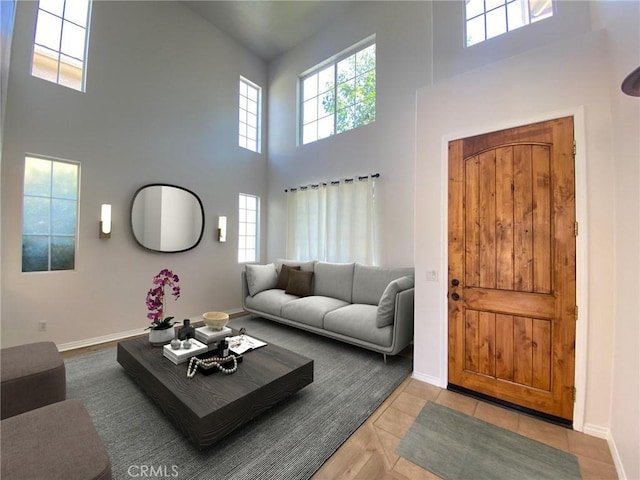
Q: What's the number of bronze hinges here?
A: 4